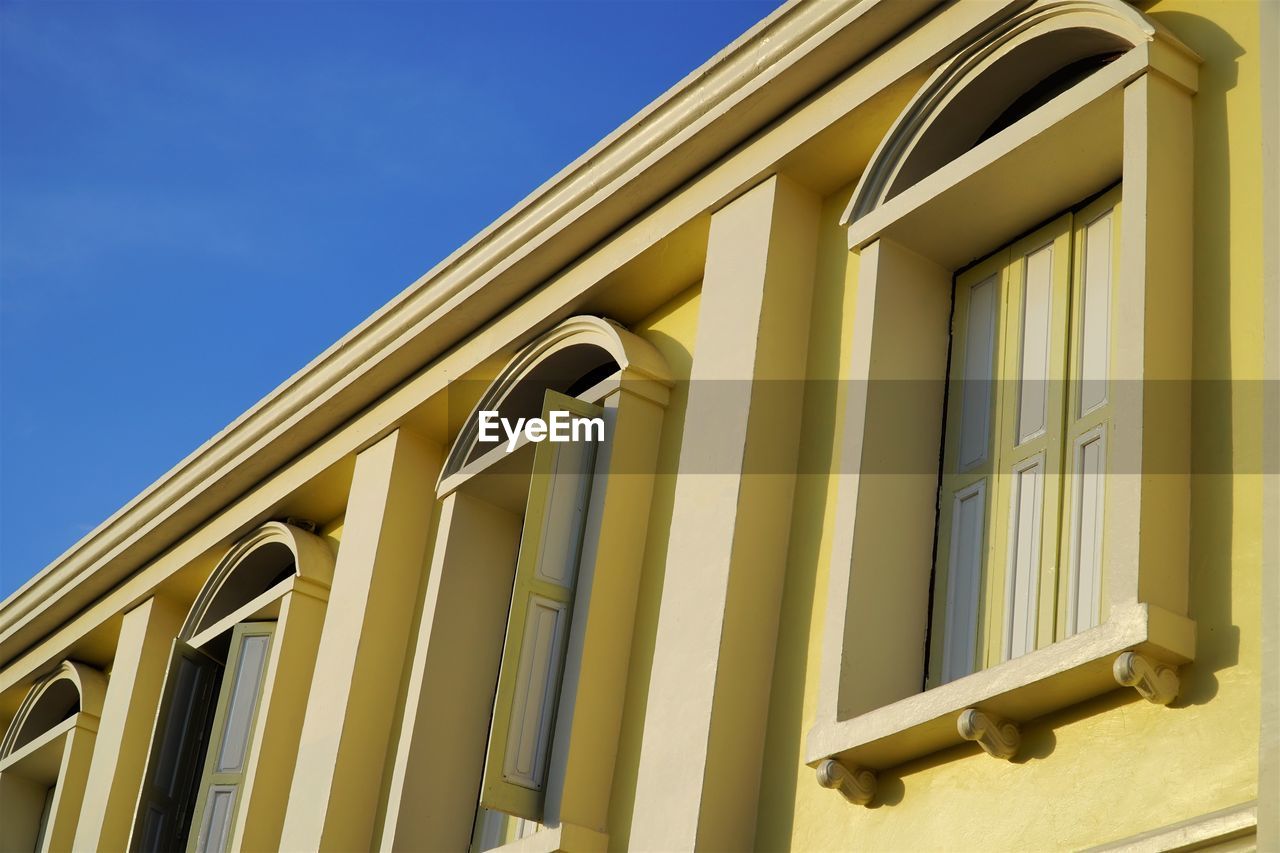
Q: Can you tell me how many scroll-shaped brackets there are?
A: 3